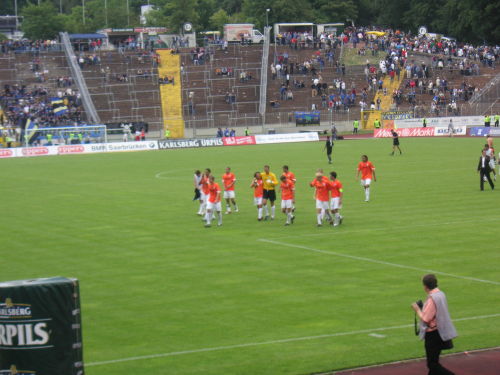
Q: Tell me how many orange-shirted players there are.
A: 10